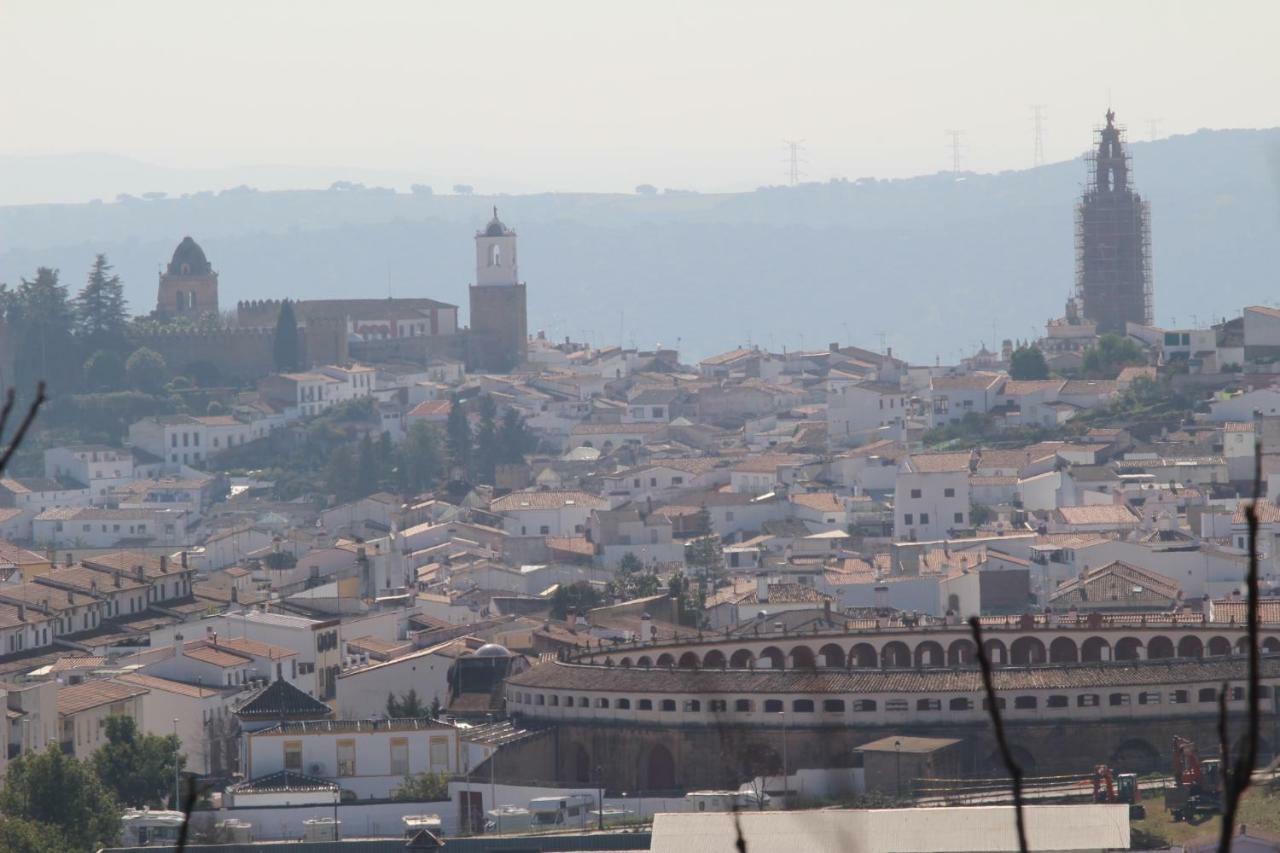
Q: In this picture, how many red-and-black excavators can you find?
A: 2